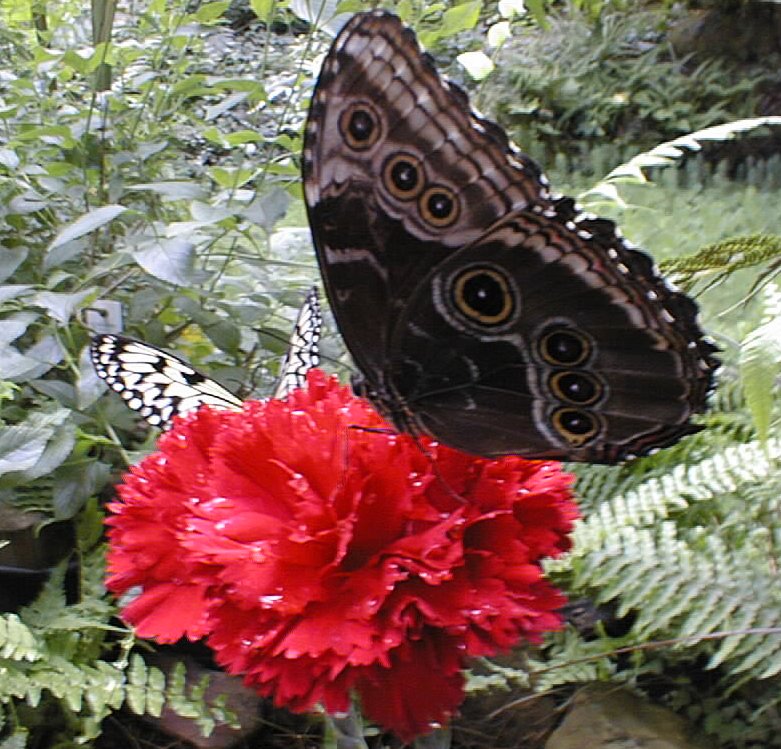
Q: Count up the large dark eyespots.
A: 7